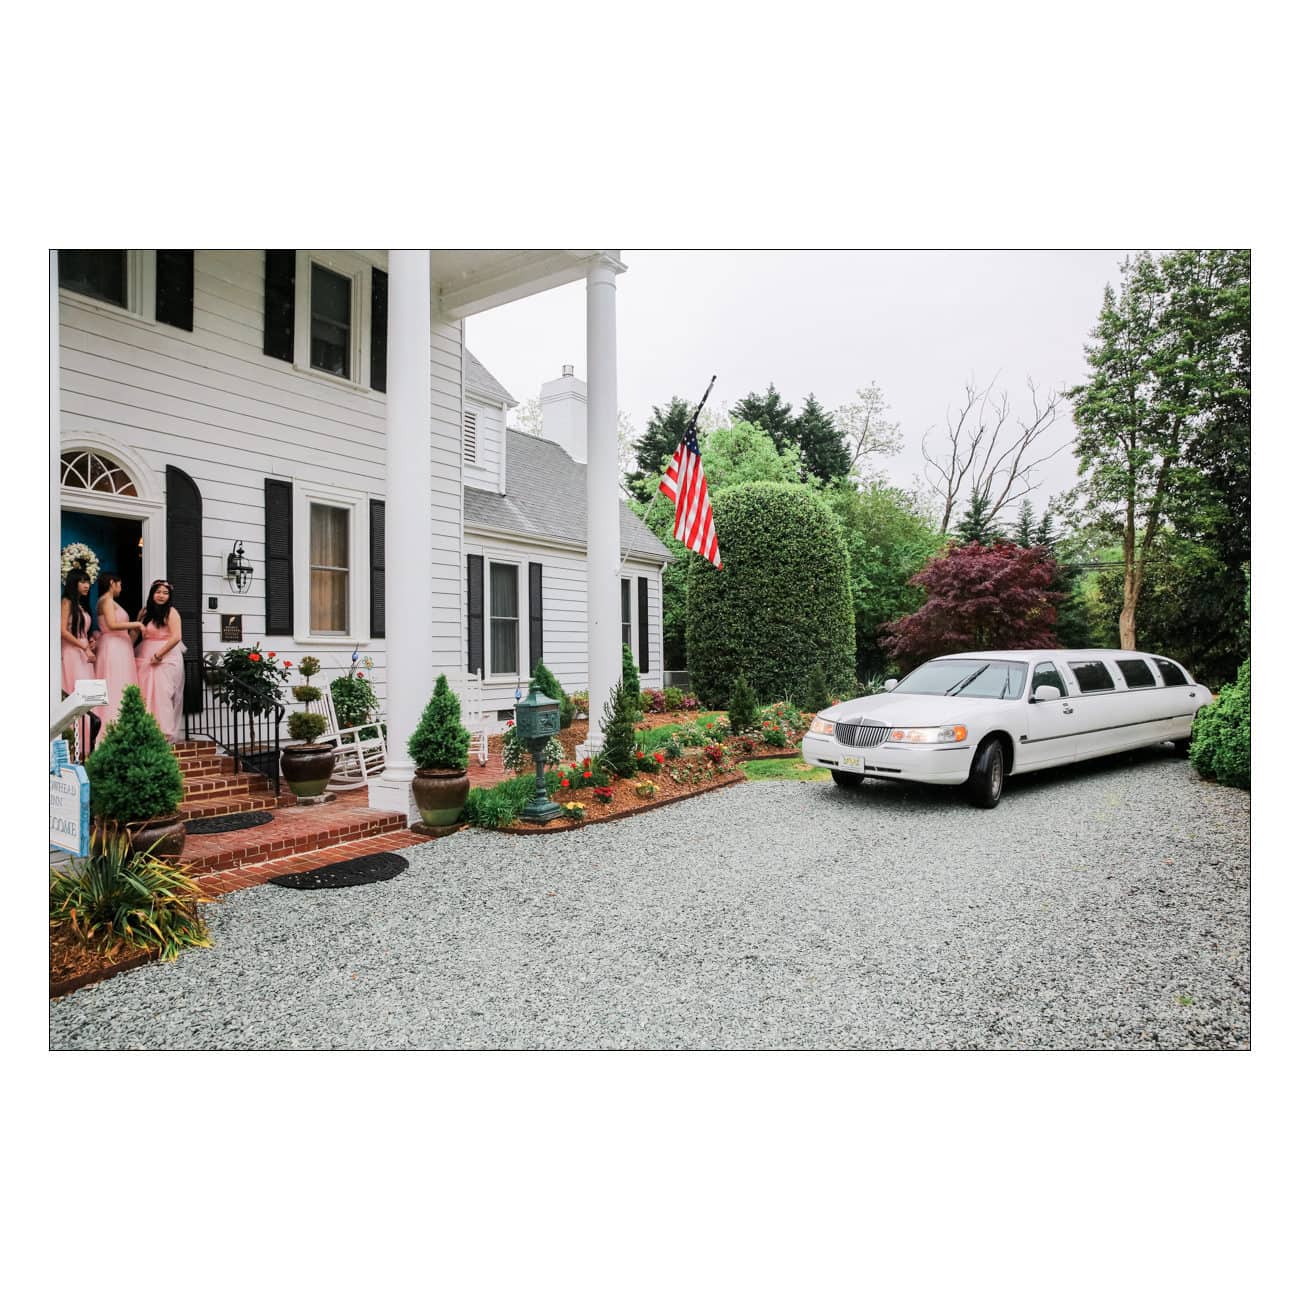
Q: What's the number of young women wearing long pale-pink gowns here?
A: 3